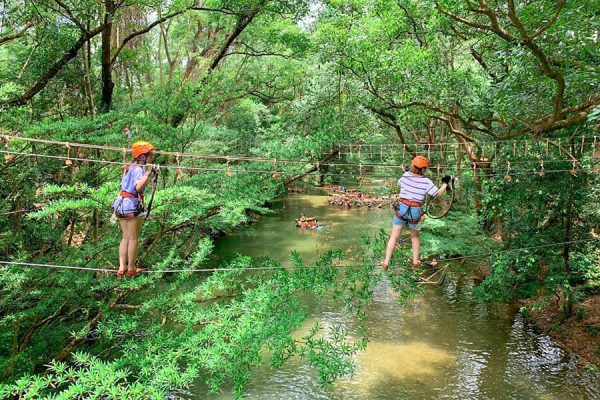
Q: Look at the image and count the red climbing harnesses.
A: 2